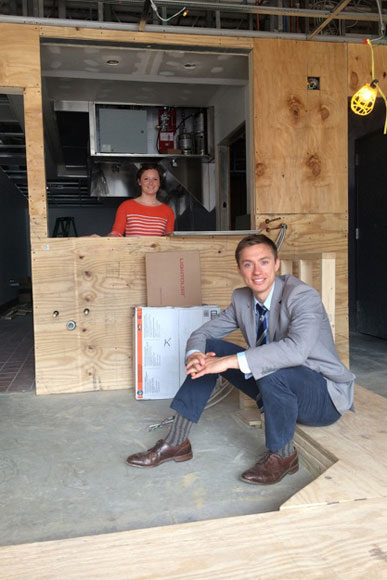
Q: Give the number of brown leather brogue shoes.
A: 2